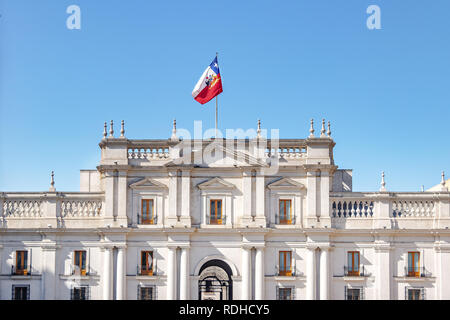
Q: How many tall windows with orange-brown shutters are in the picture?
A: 9